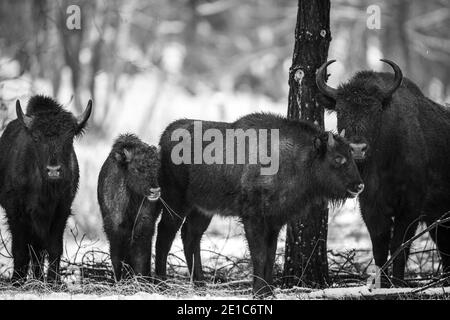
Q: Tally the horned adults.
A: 2